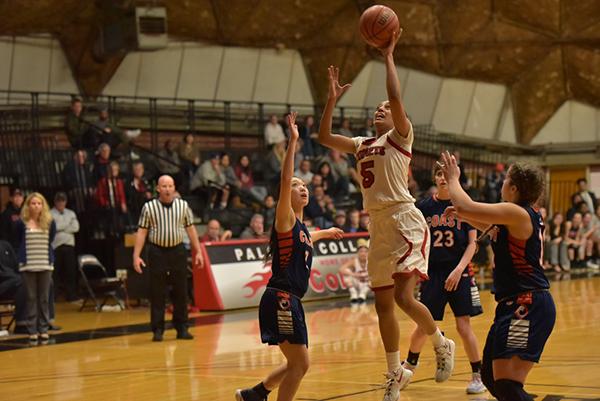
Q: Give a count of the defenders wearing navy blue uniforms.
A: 3